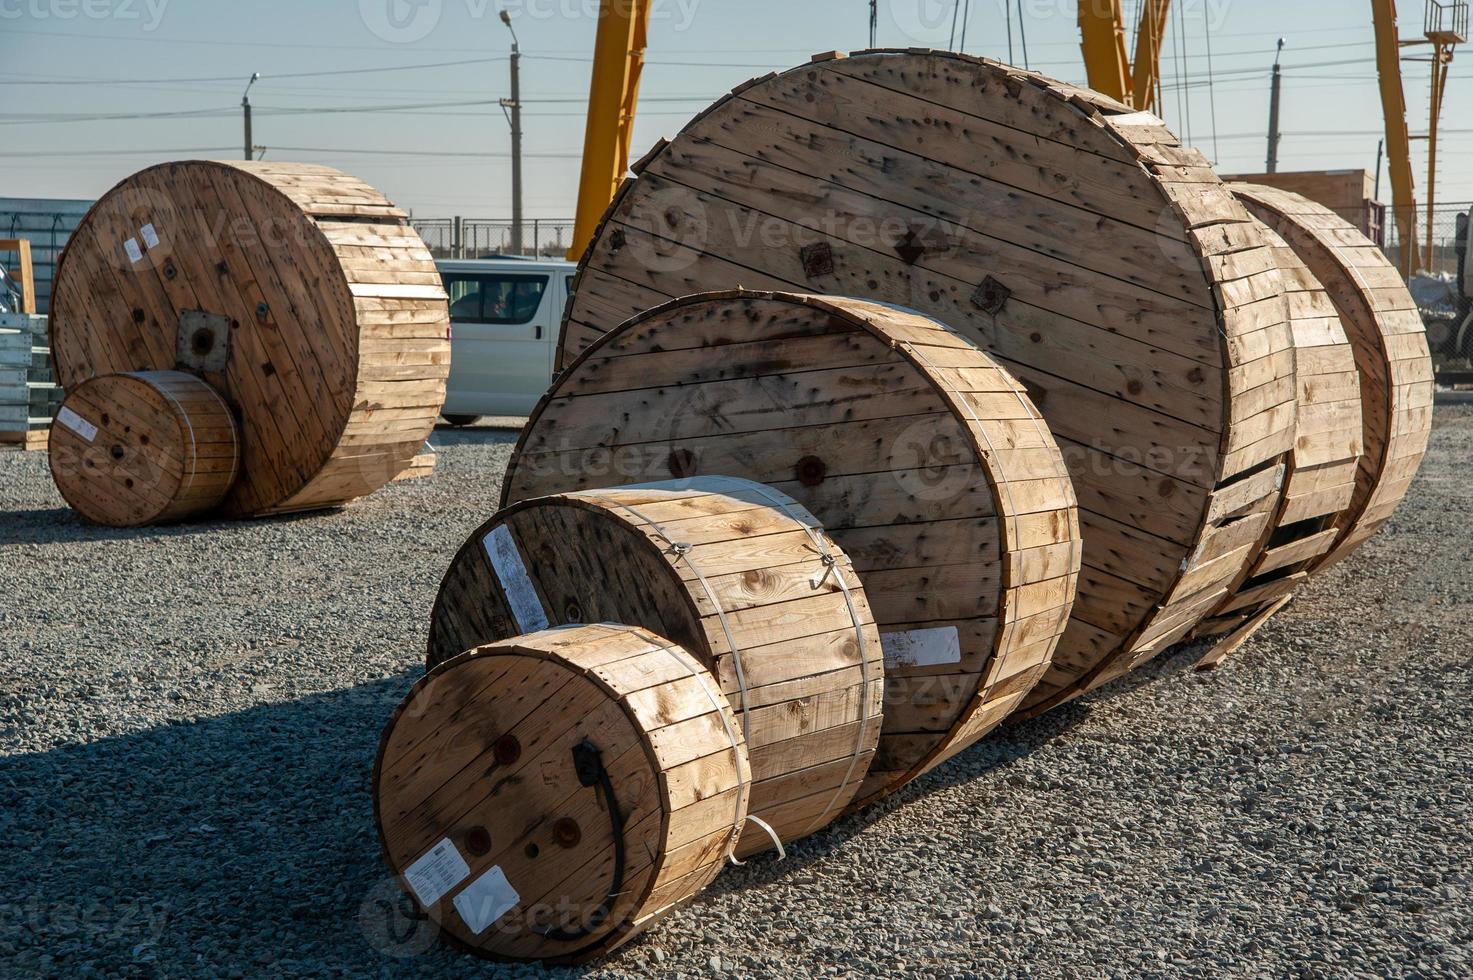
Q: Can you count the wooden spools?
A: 8